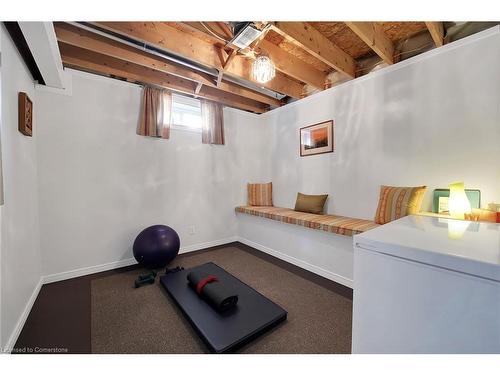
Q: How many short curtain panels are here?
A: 2